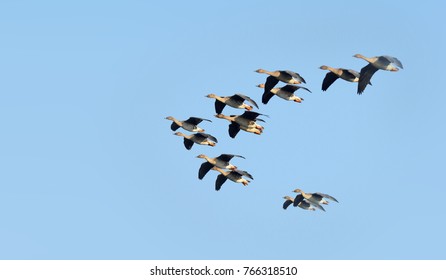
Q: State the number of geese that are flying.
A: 13